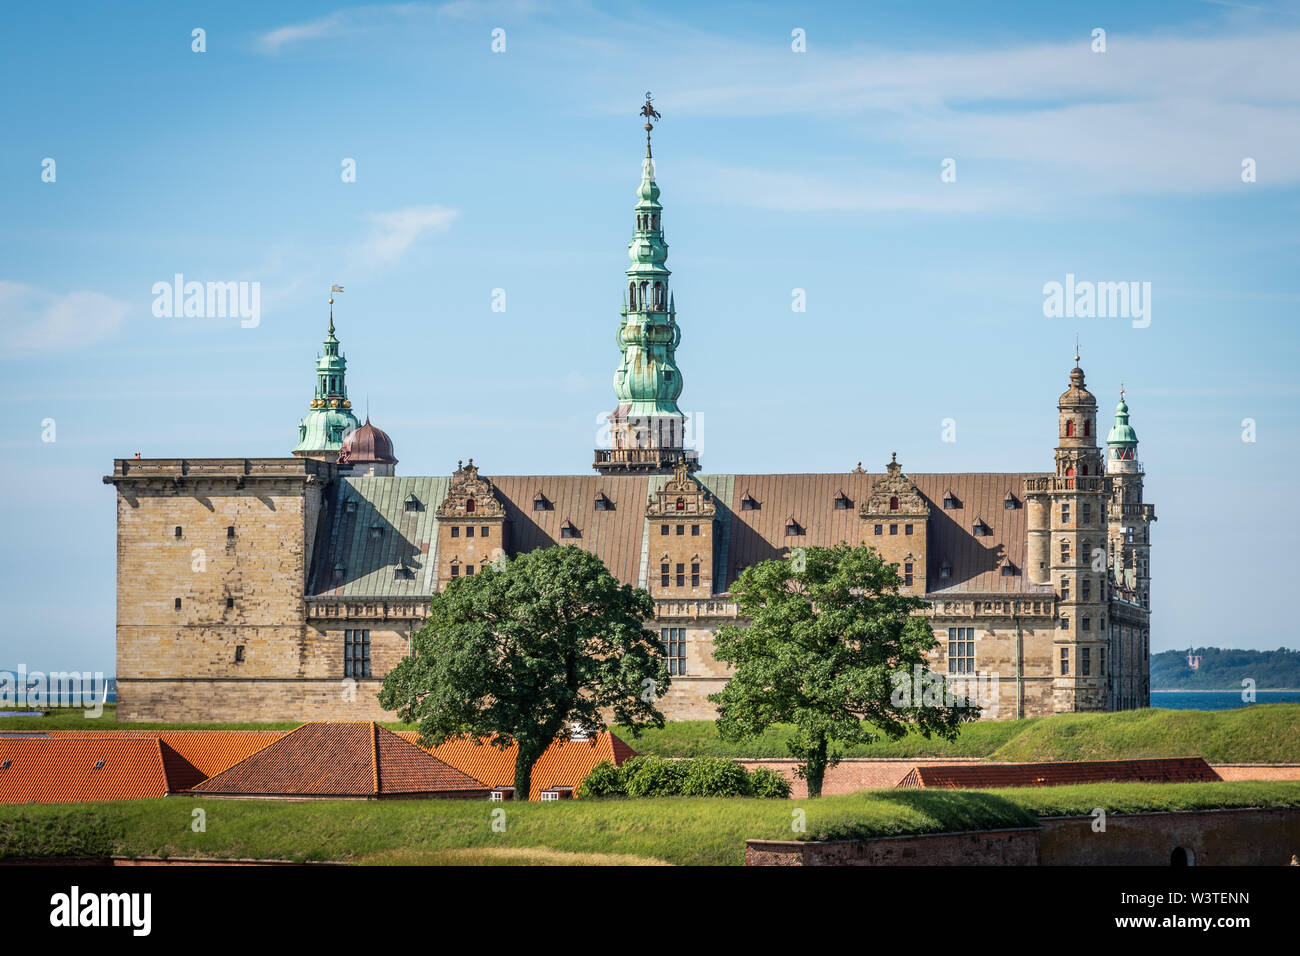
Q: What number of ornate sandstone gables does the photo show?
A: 3